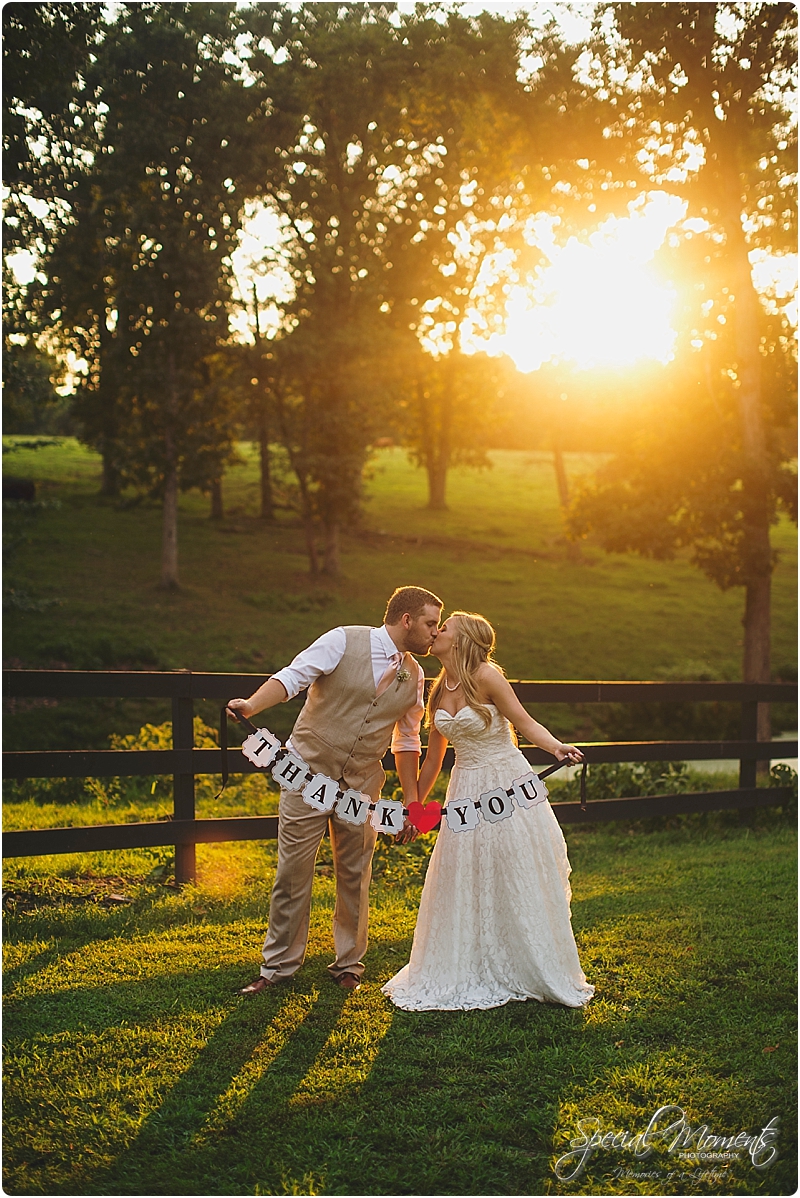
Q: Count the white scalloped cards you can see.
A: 8